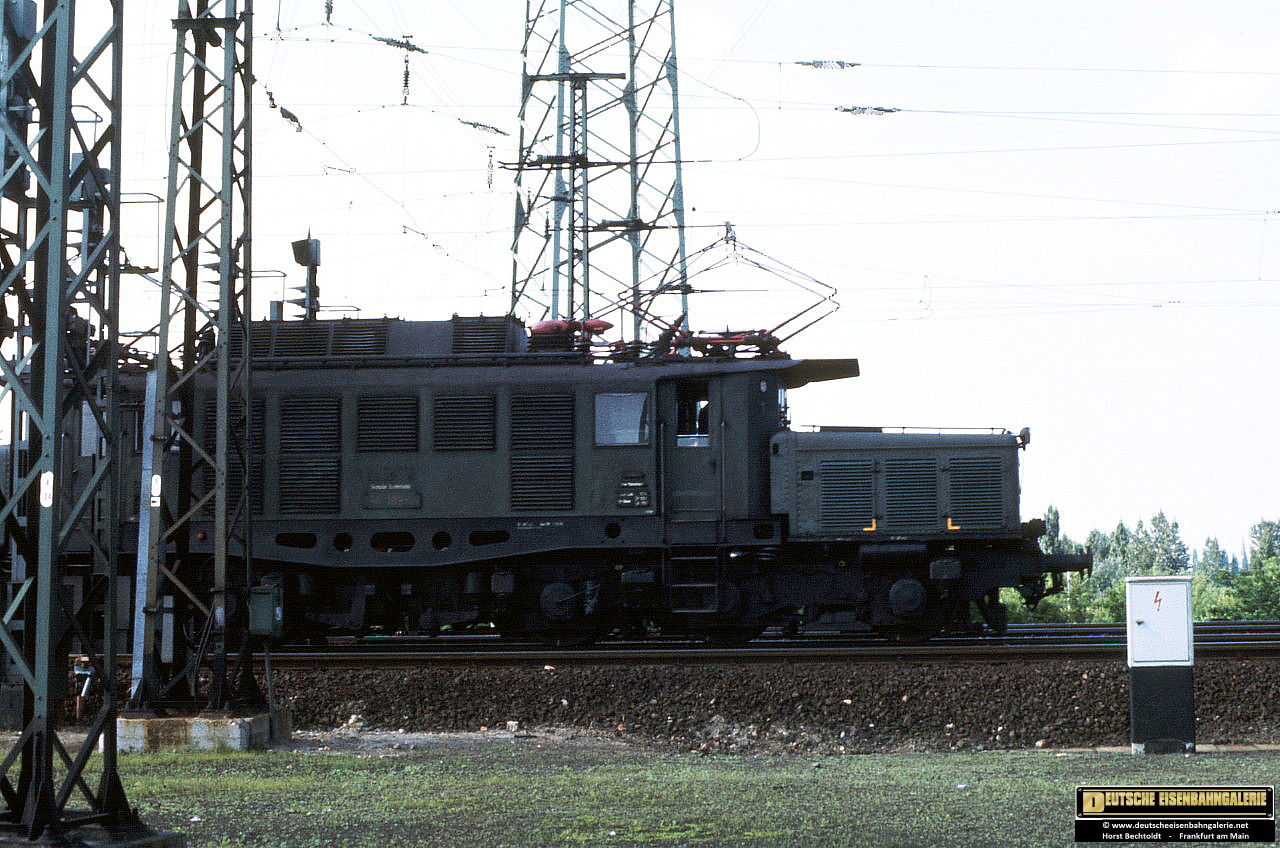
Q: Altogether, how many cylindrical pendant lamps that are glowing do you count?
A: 0